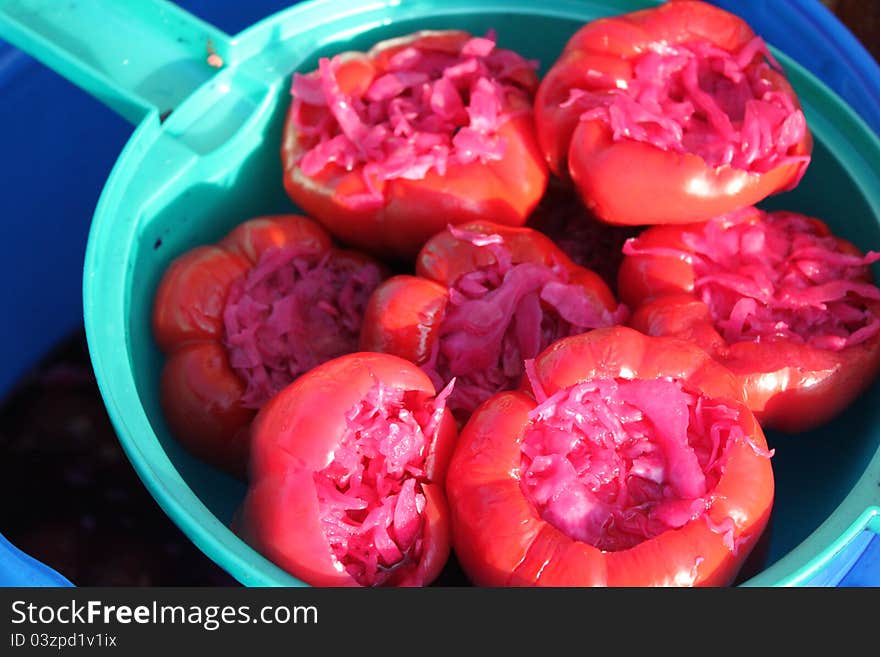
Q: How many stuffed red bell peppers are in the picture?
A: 7